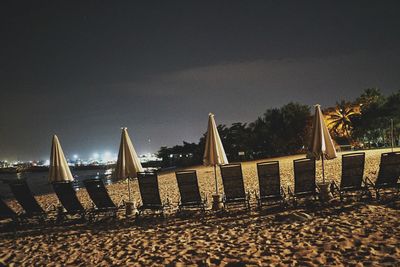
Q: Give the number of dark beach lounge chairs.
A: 11